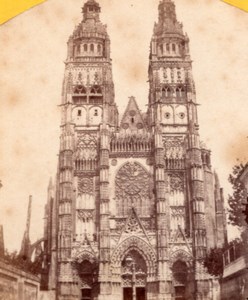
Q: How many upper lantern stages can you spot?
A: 2